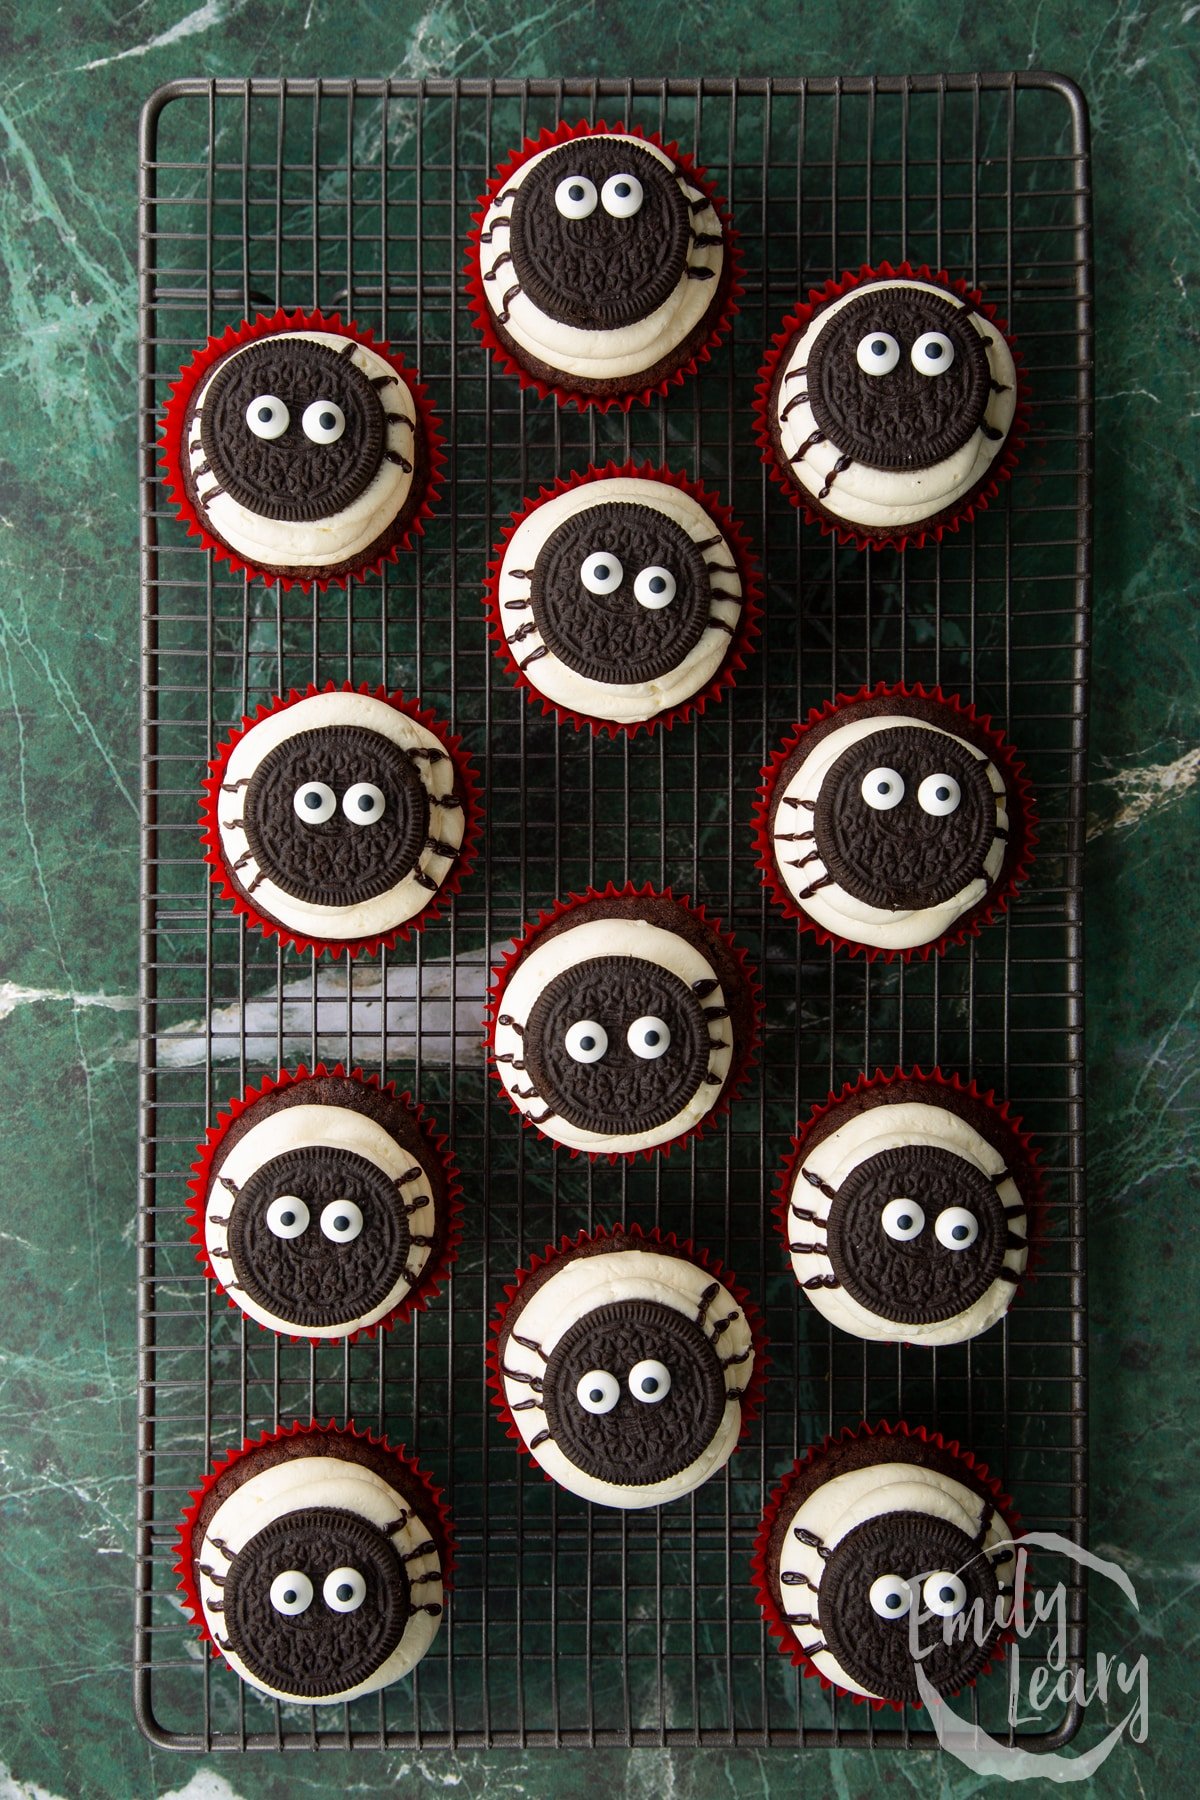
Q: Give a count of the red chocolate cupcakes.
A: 12